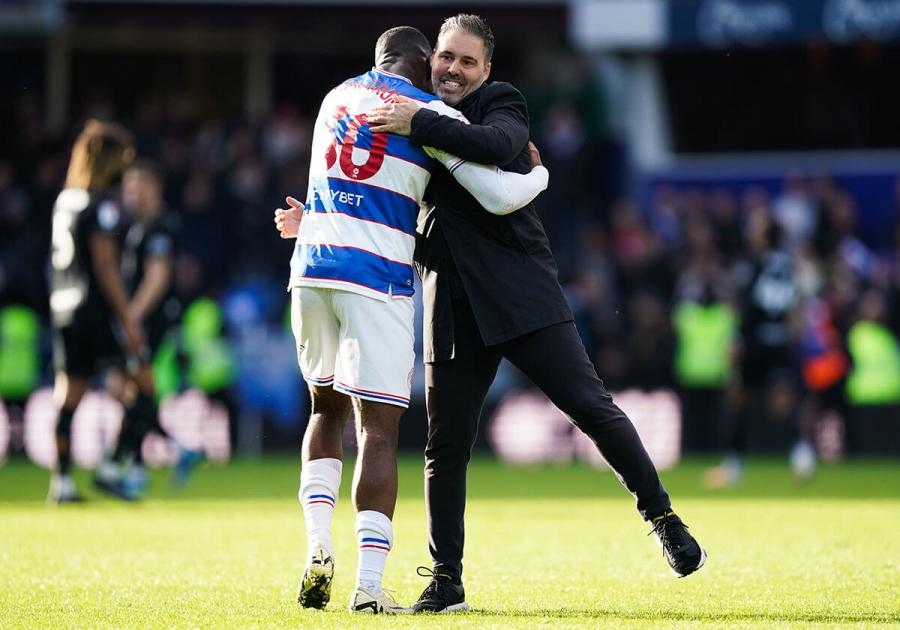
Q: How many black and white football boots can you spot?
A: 2